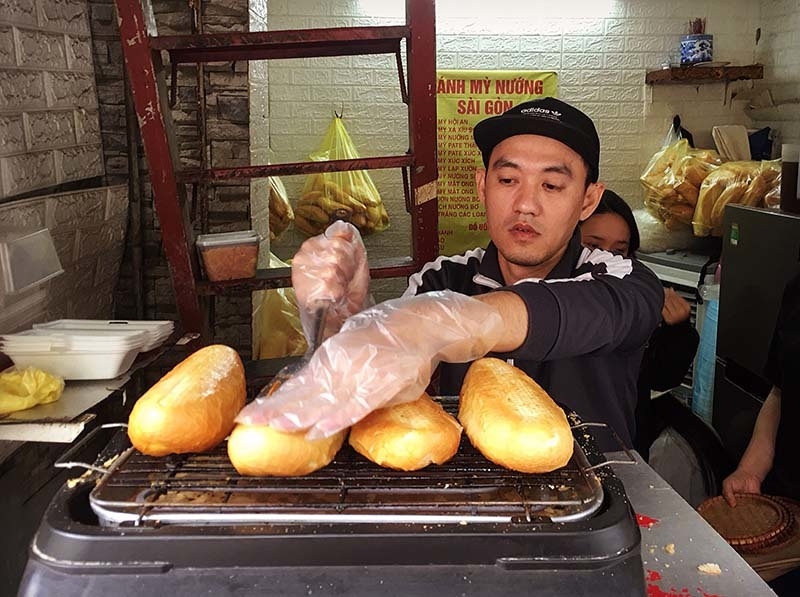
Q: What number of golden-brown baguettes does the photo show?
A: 4